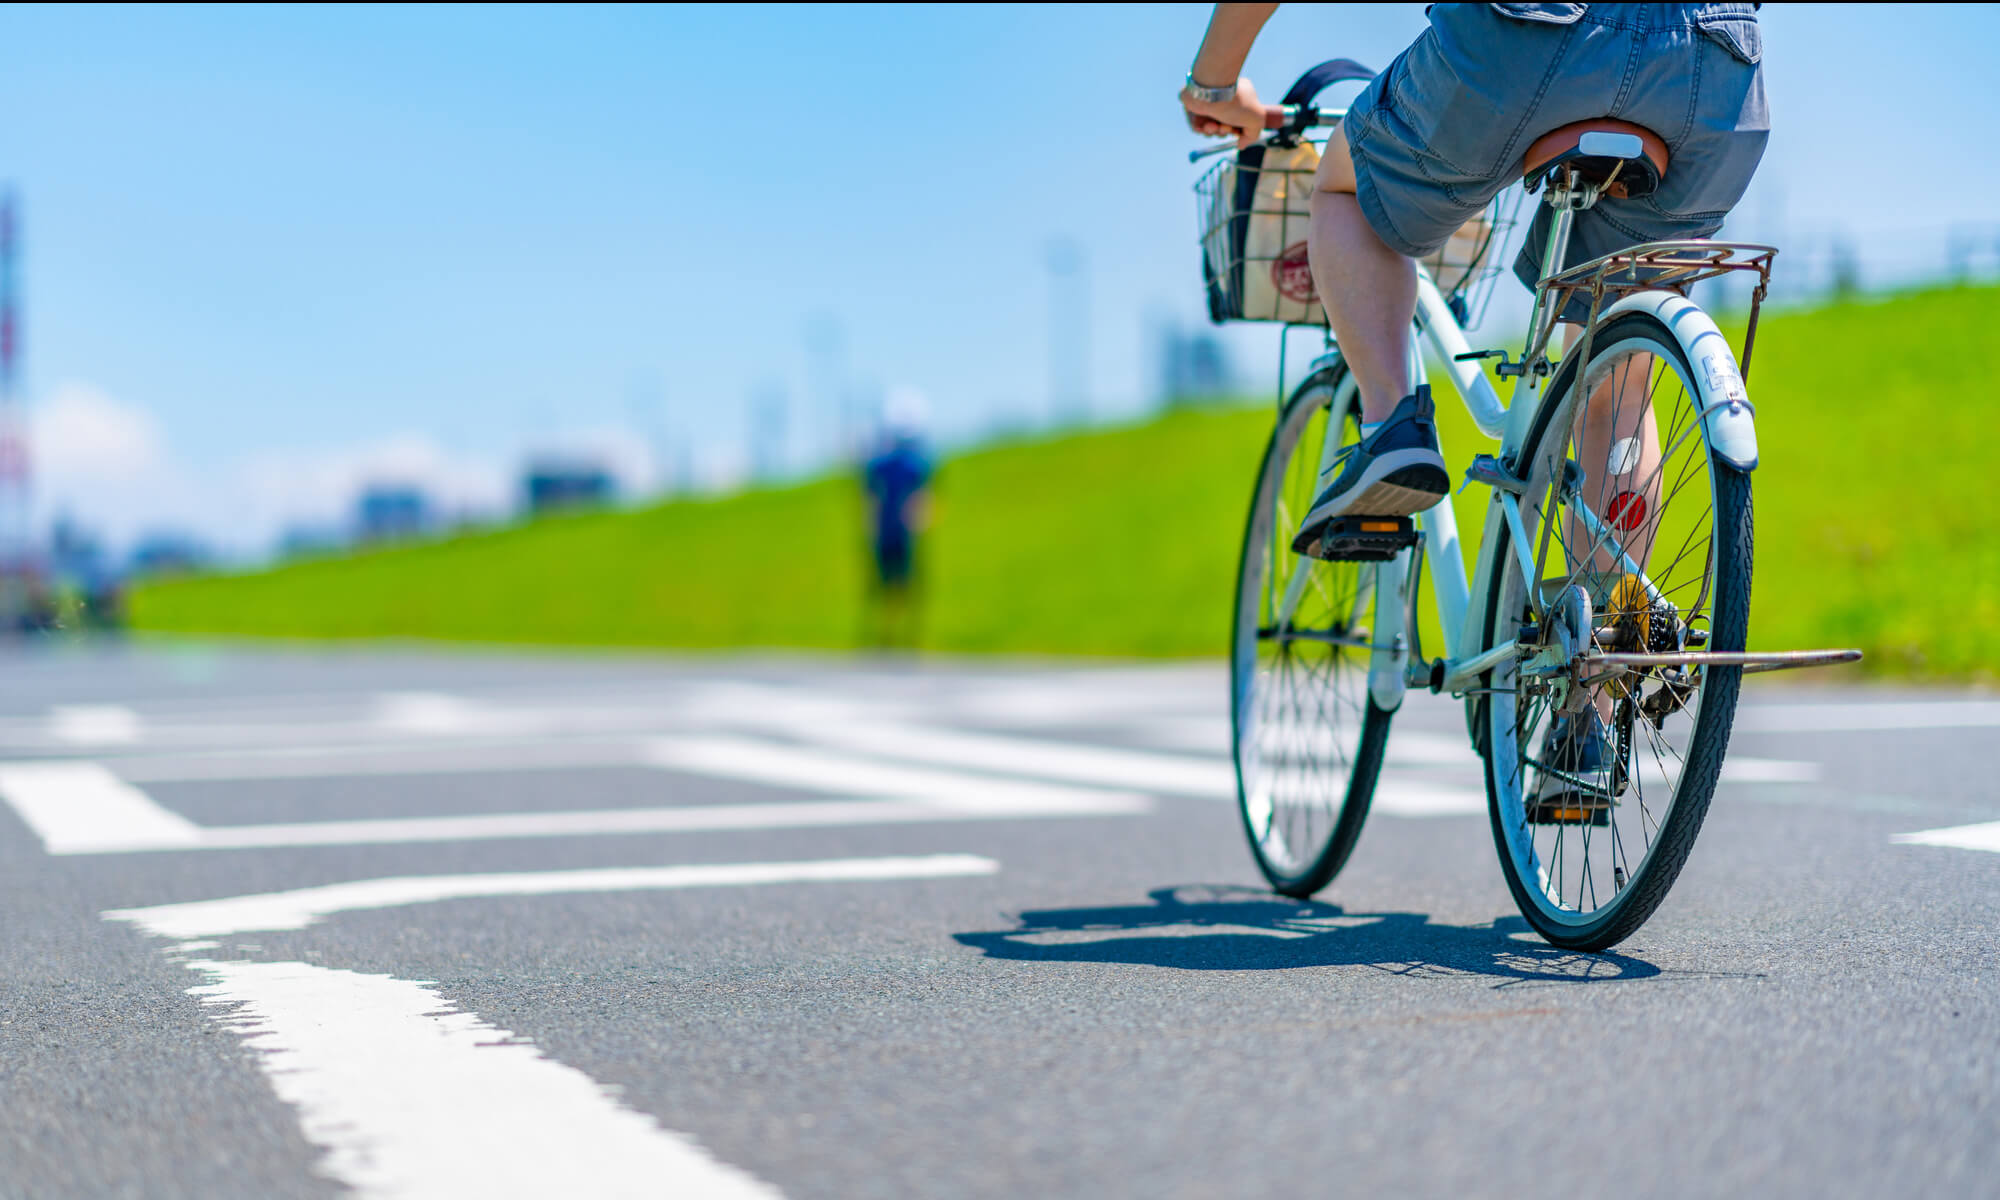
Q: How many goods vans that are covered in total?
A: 0